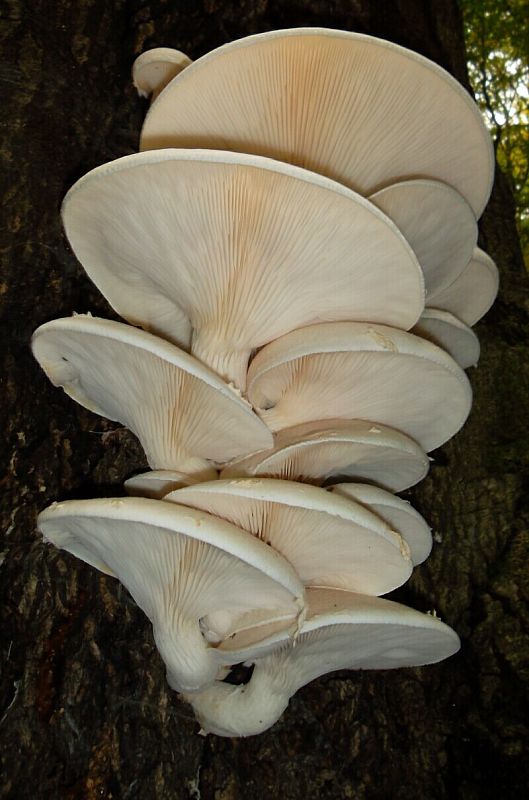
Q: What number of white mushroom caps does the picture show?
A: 14